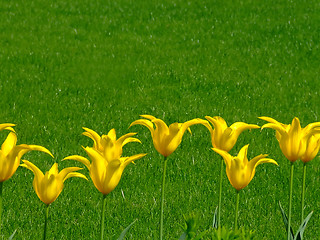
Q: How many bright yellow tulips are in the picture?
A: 9